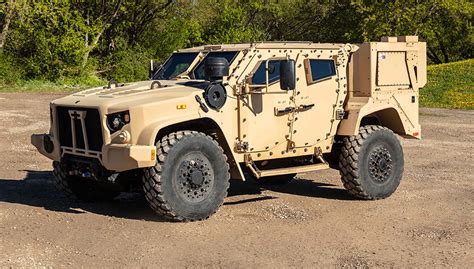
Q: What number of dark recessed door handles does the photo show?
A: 2